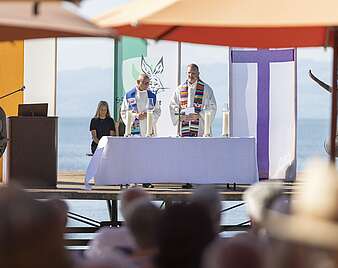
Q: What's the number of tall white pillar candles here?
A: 4